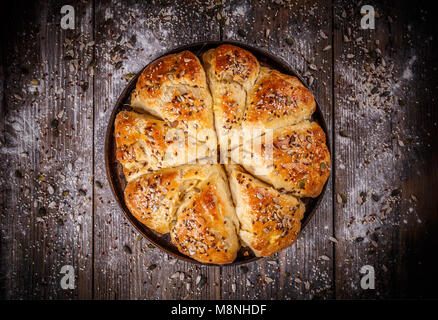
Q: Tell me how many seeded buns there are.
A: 8